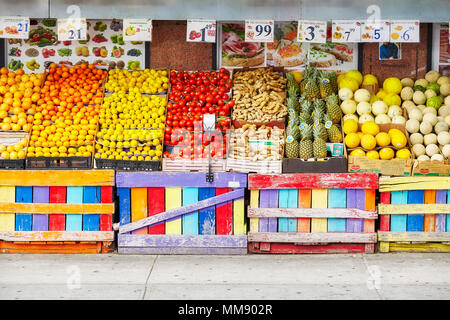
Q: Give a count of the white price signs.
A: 9